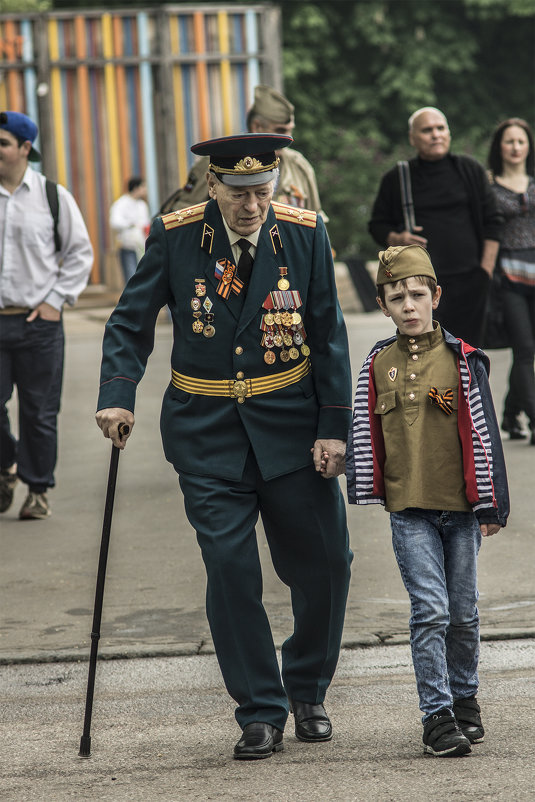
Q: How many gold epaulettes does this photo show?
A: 2